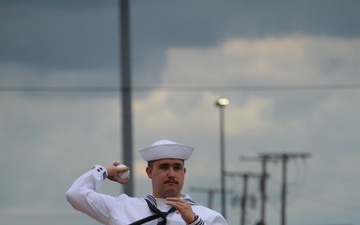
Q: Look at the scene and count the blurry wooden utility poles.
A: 4